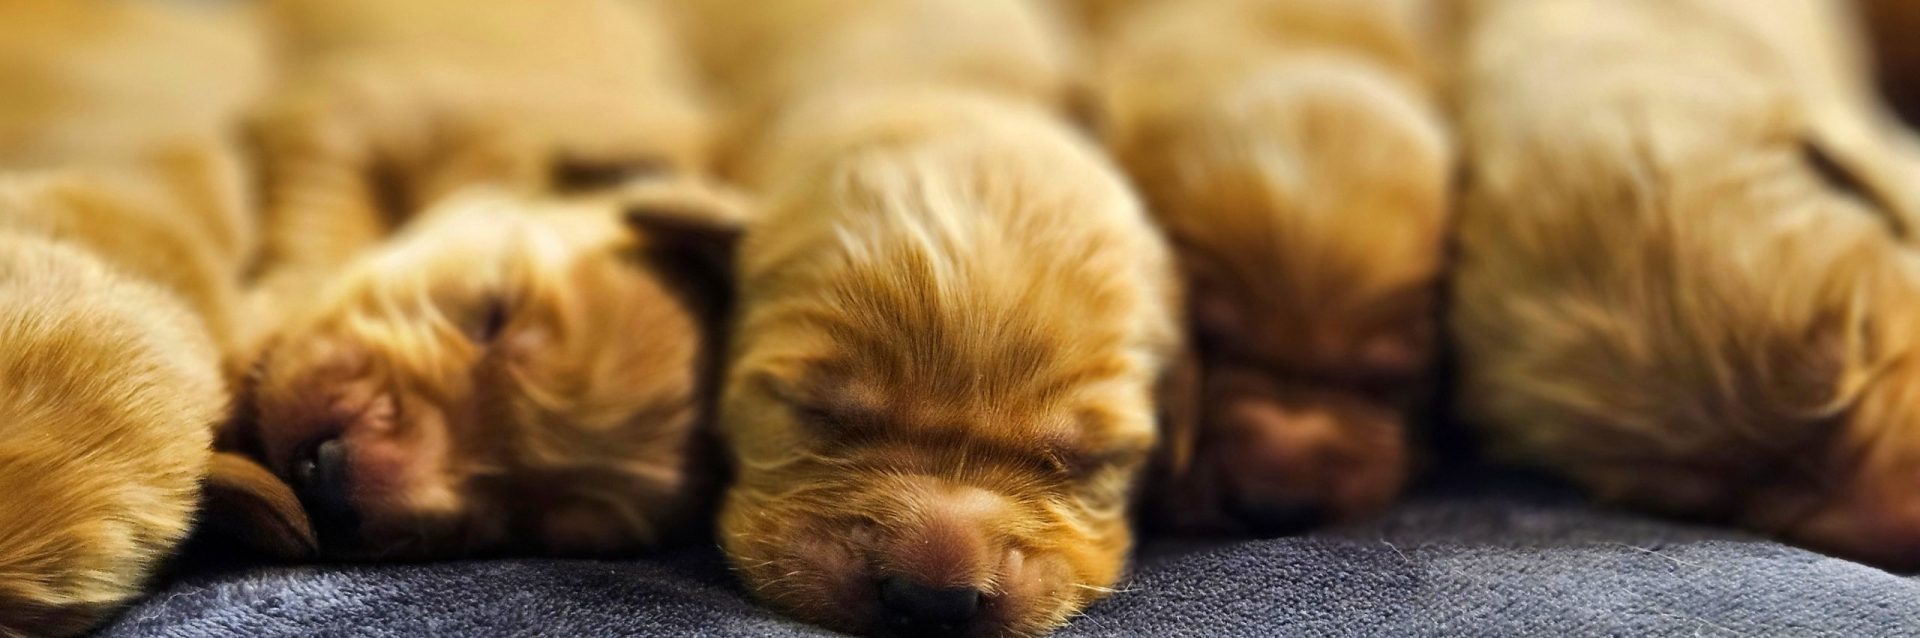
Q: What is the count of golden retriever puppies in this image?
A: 5